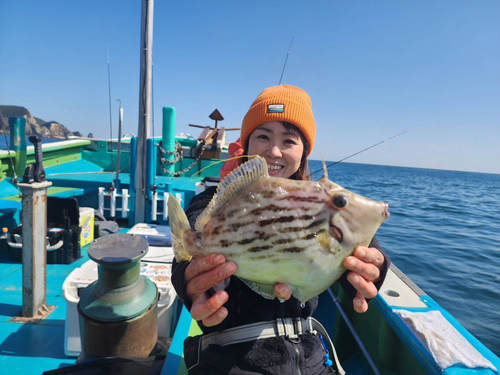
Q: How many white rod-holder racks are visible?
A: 2